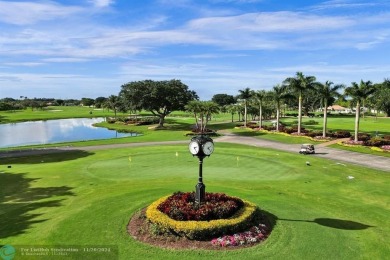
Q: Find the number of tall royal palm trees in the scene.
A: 6